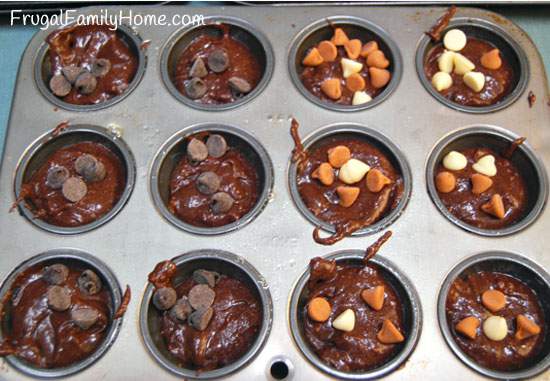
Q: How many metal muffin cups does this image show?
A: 12